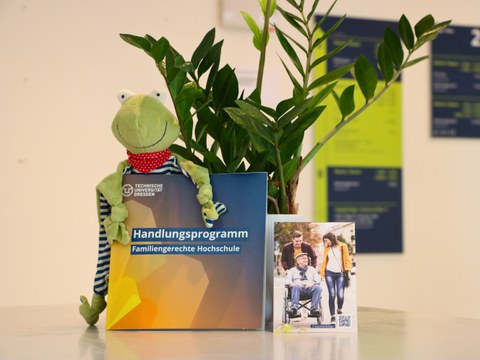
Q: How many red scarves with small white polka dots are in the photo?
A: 1